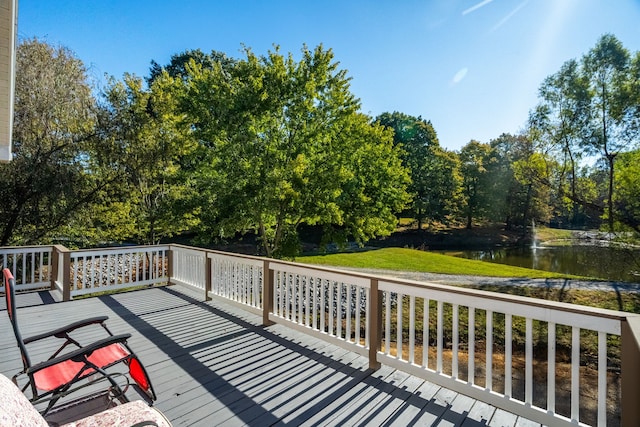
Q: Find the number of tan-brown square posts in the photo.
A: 7